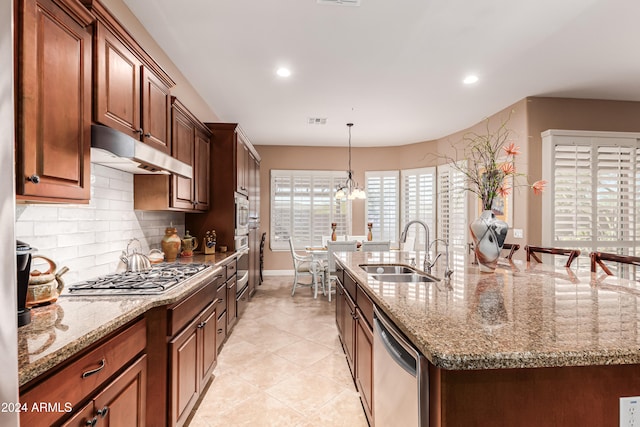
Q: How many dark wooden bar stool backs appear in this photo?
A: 3